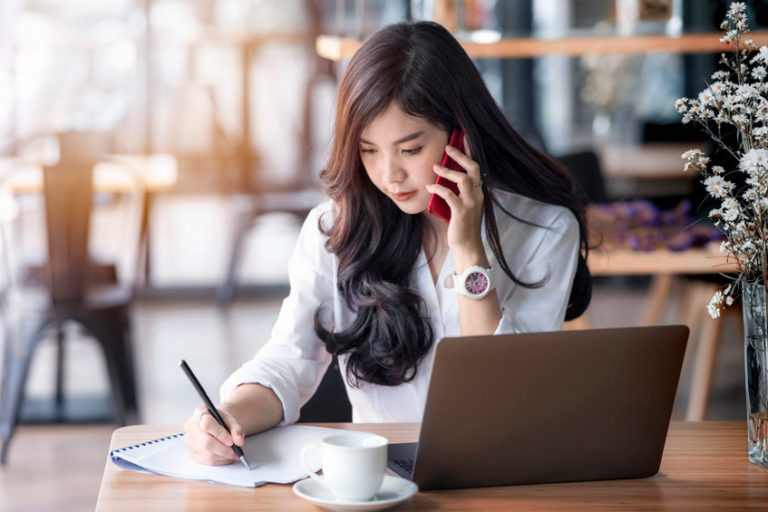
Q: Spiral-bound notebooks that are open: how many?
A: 1